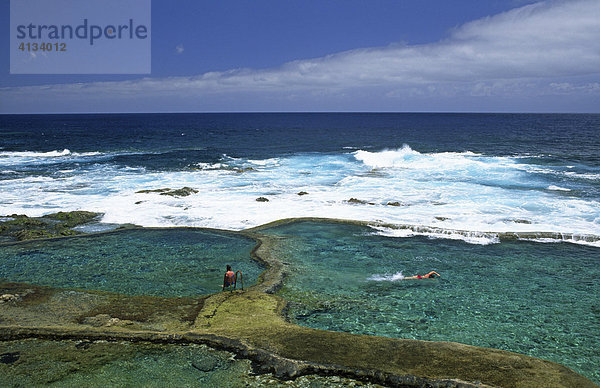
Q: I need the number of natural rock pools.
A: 3